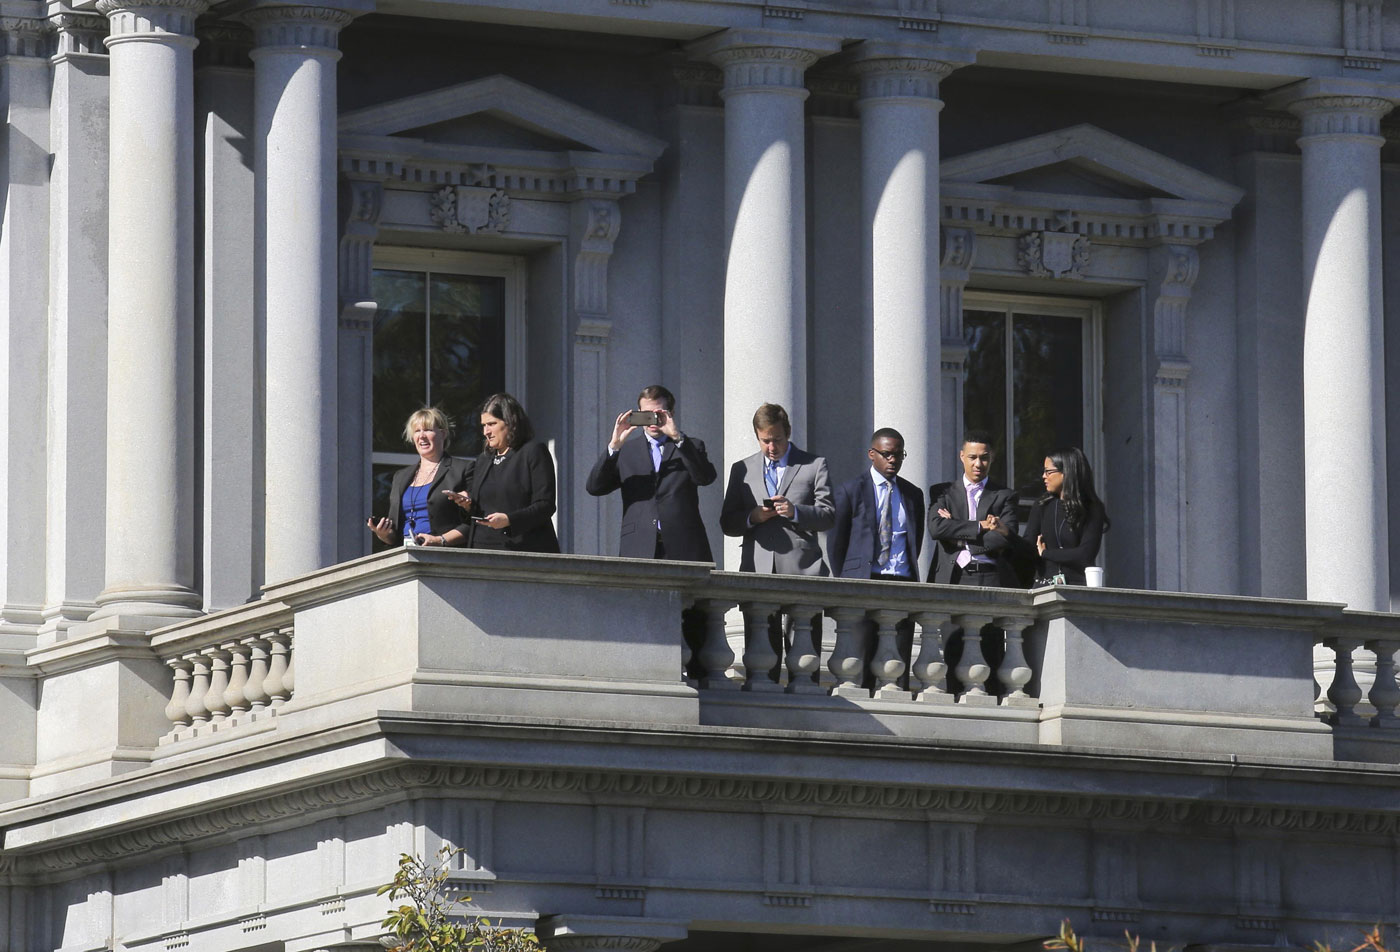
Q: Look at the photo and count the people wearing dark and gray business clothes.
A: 7